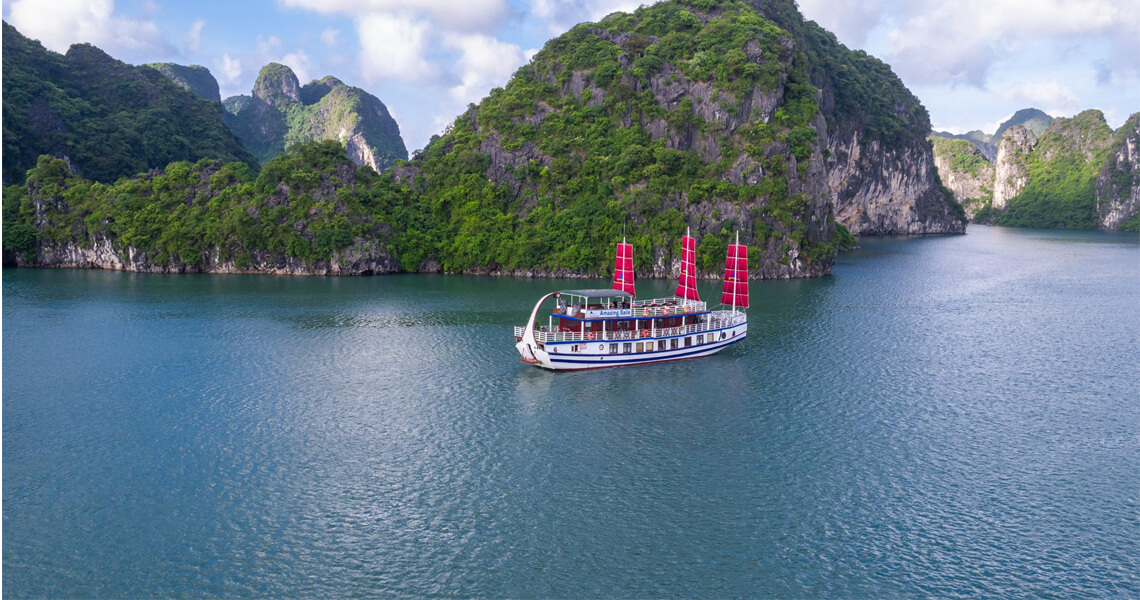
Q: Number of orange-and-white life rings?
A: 5